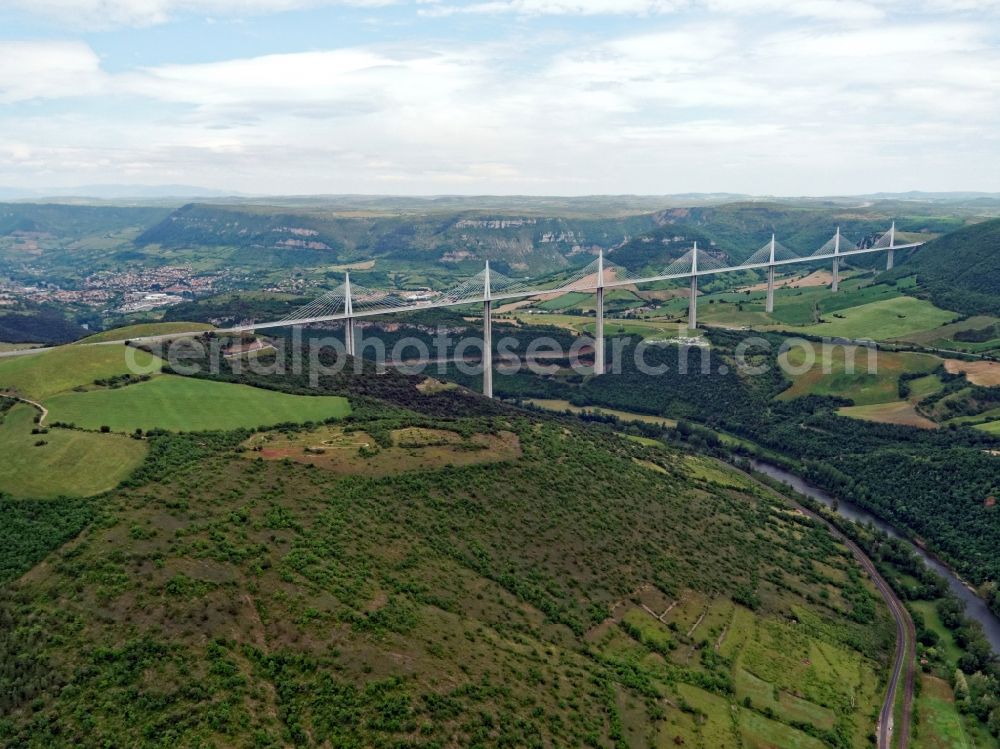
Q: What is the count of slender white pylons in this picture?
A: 7